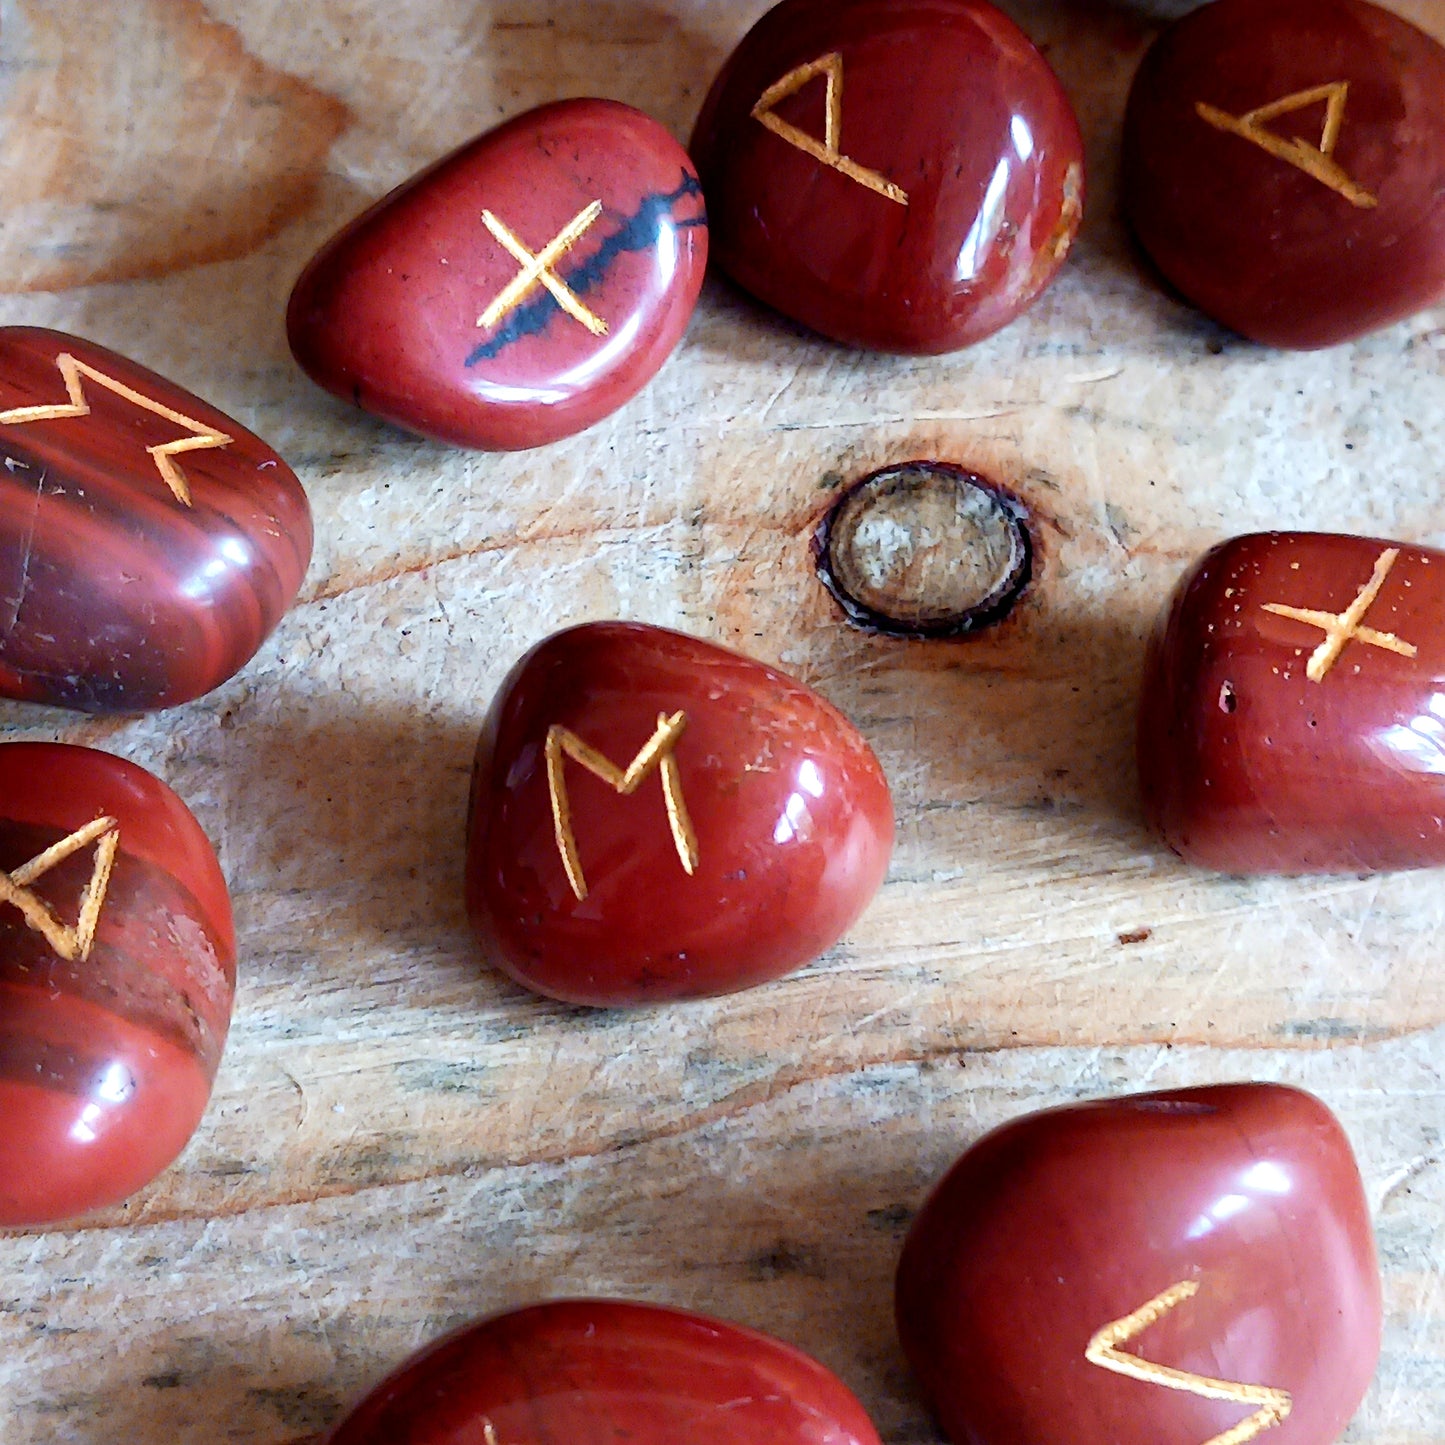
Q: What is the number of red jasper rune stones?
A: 9